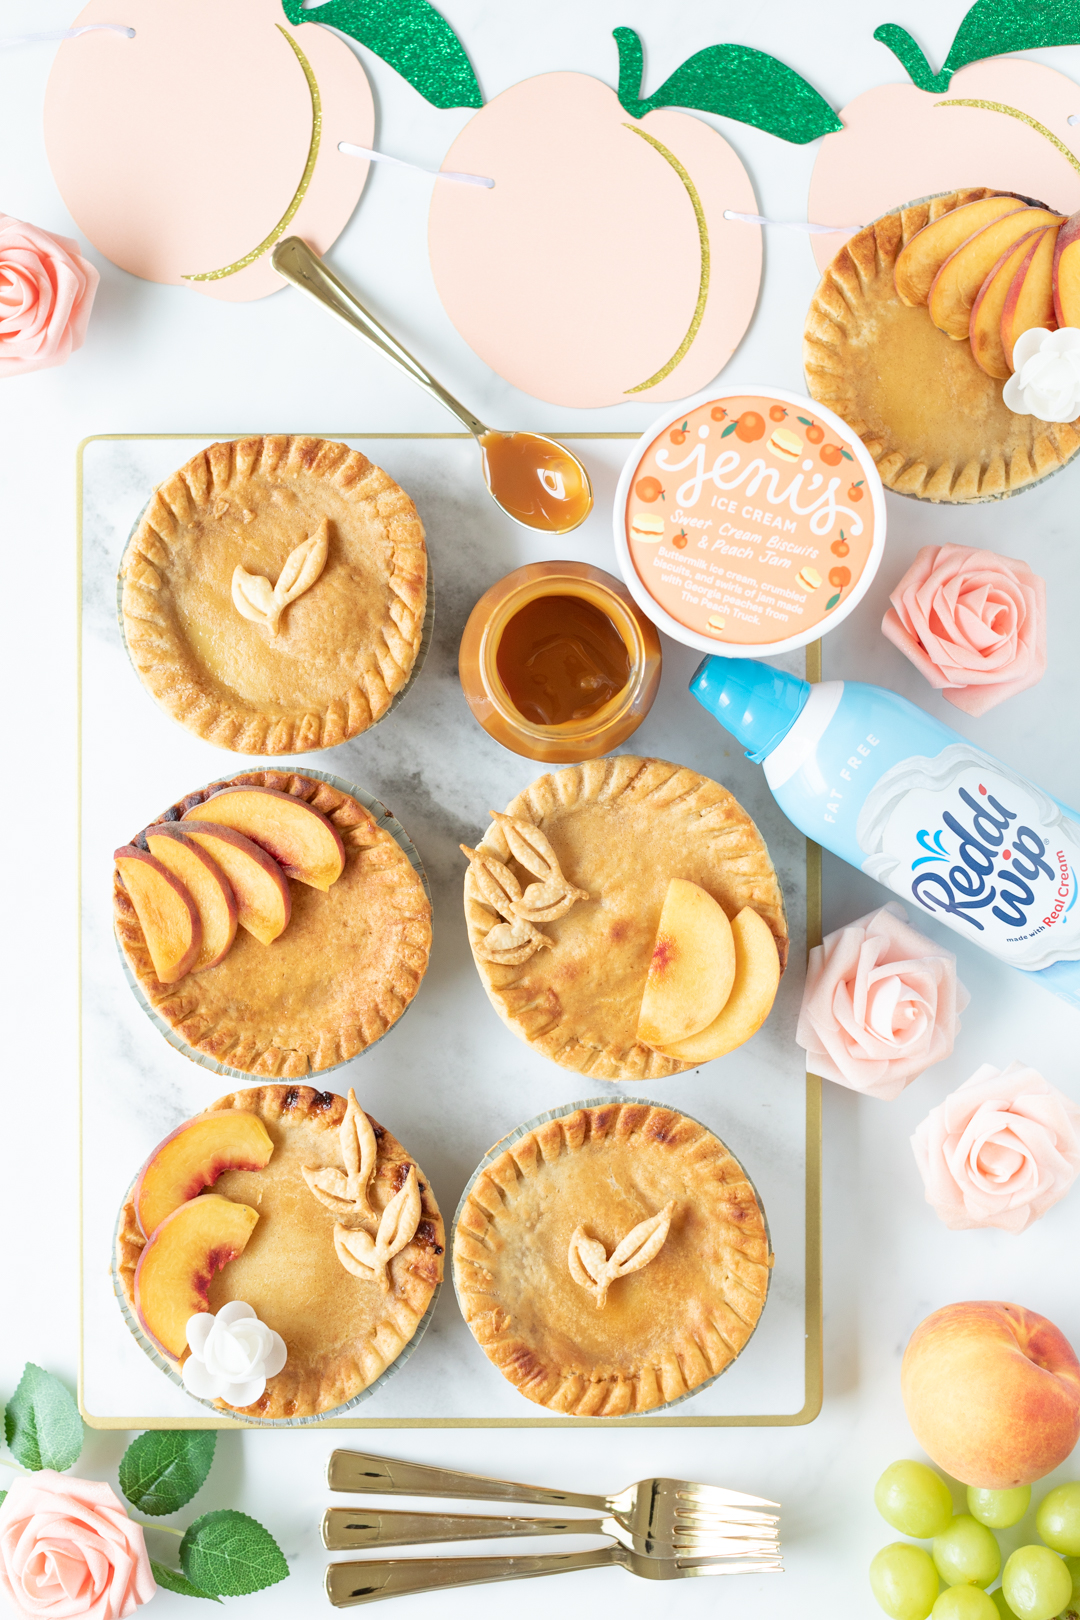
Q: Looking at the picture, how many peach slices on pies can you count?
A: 13